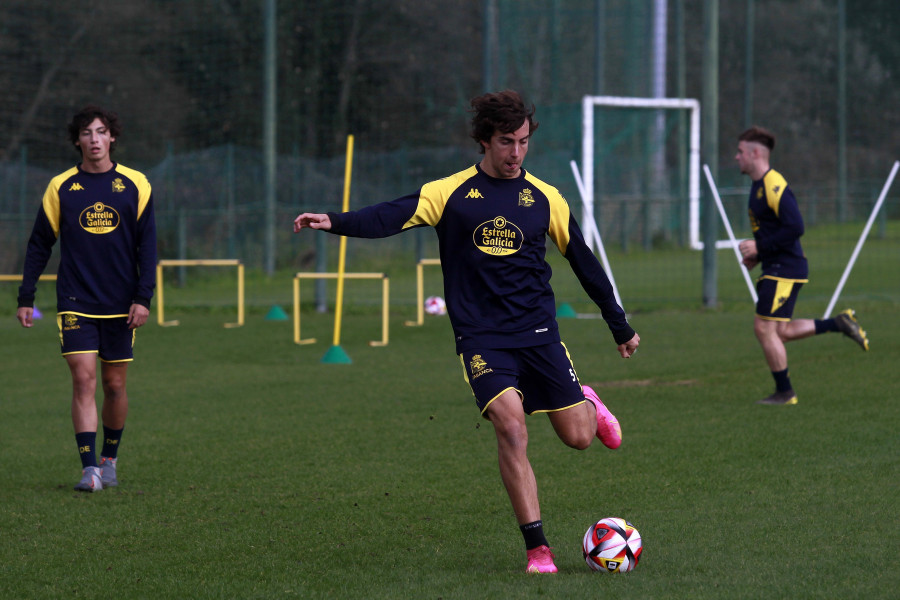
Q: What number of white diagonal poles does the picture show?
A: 3